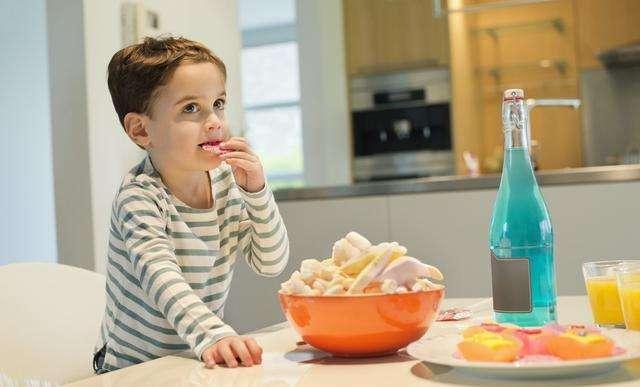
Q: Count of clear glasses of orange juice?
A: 2